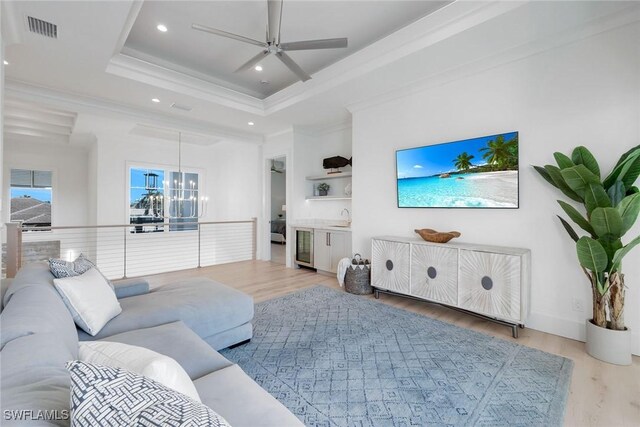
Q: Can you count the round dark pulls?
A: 3